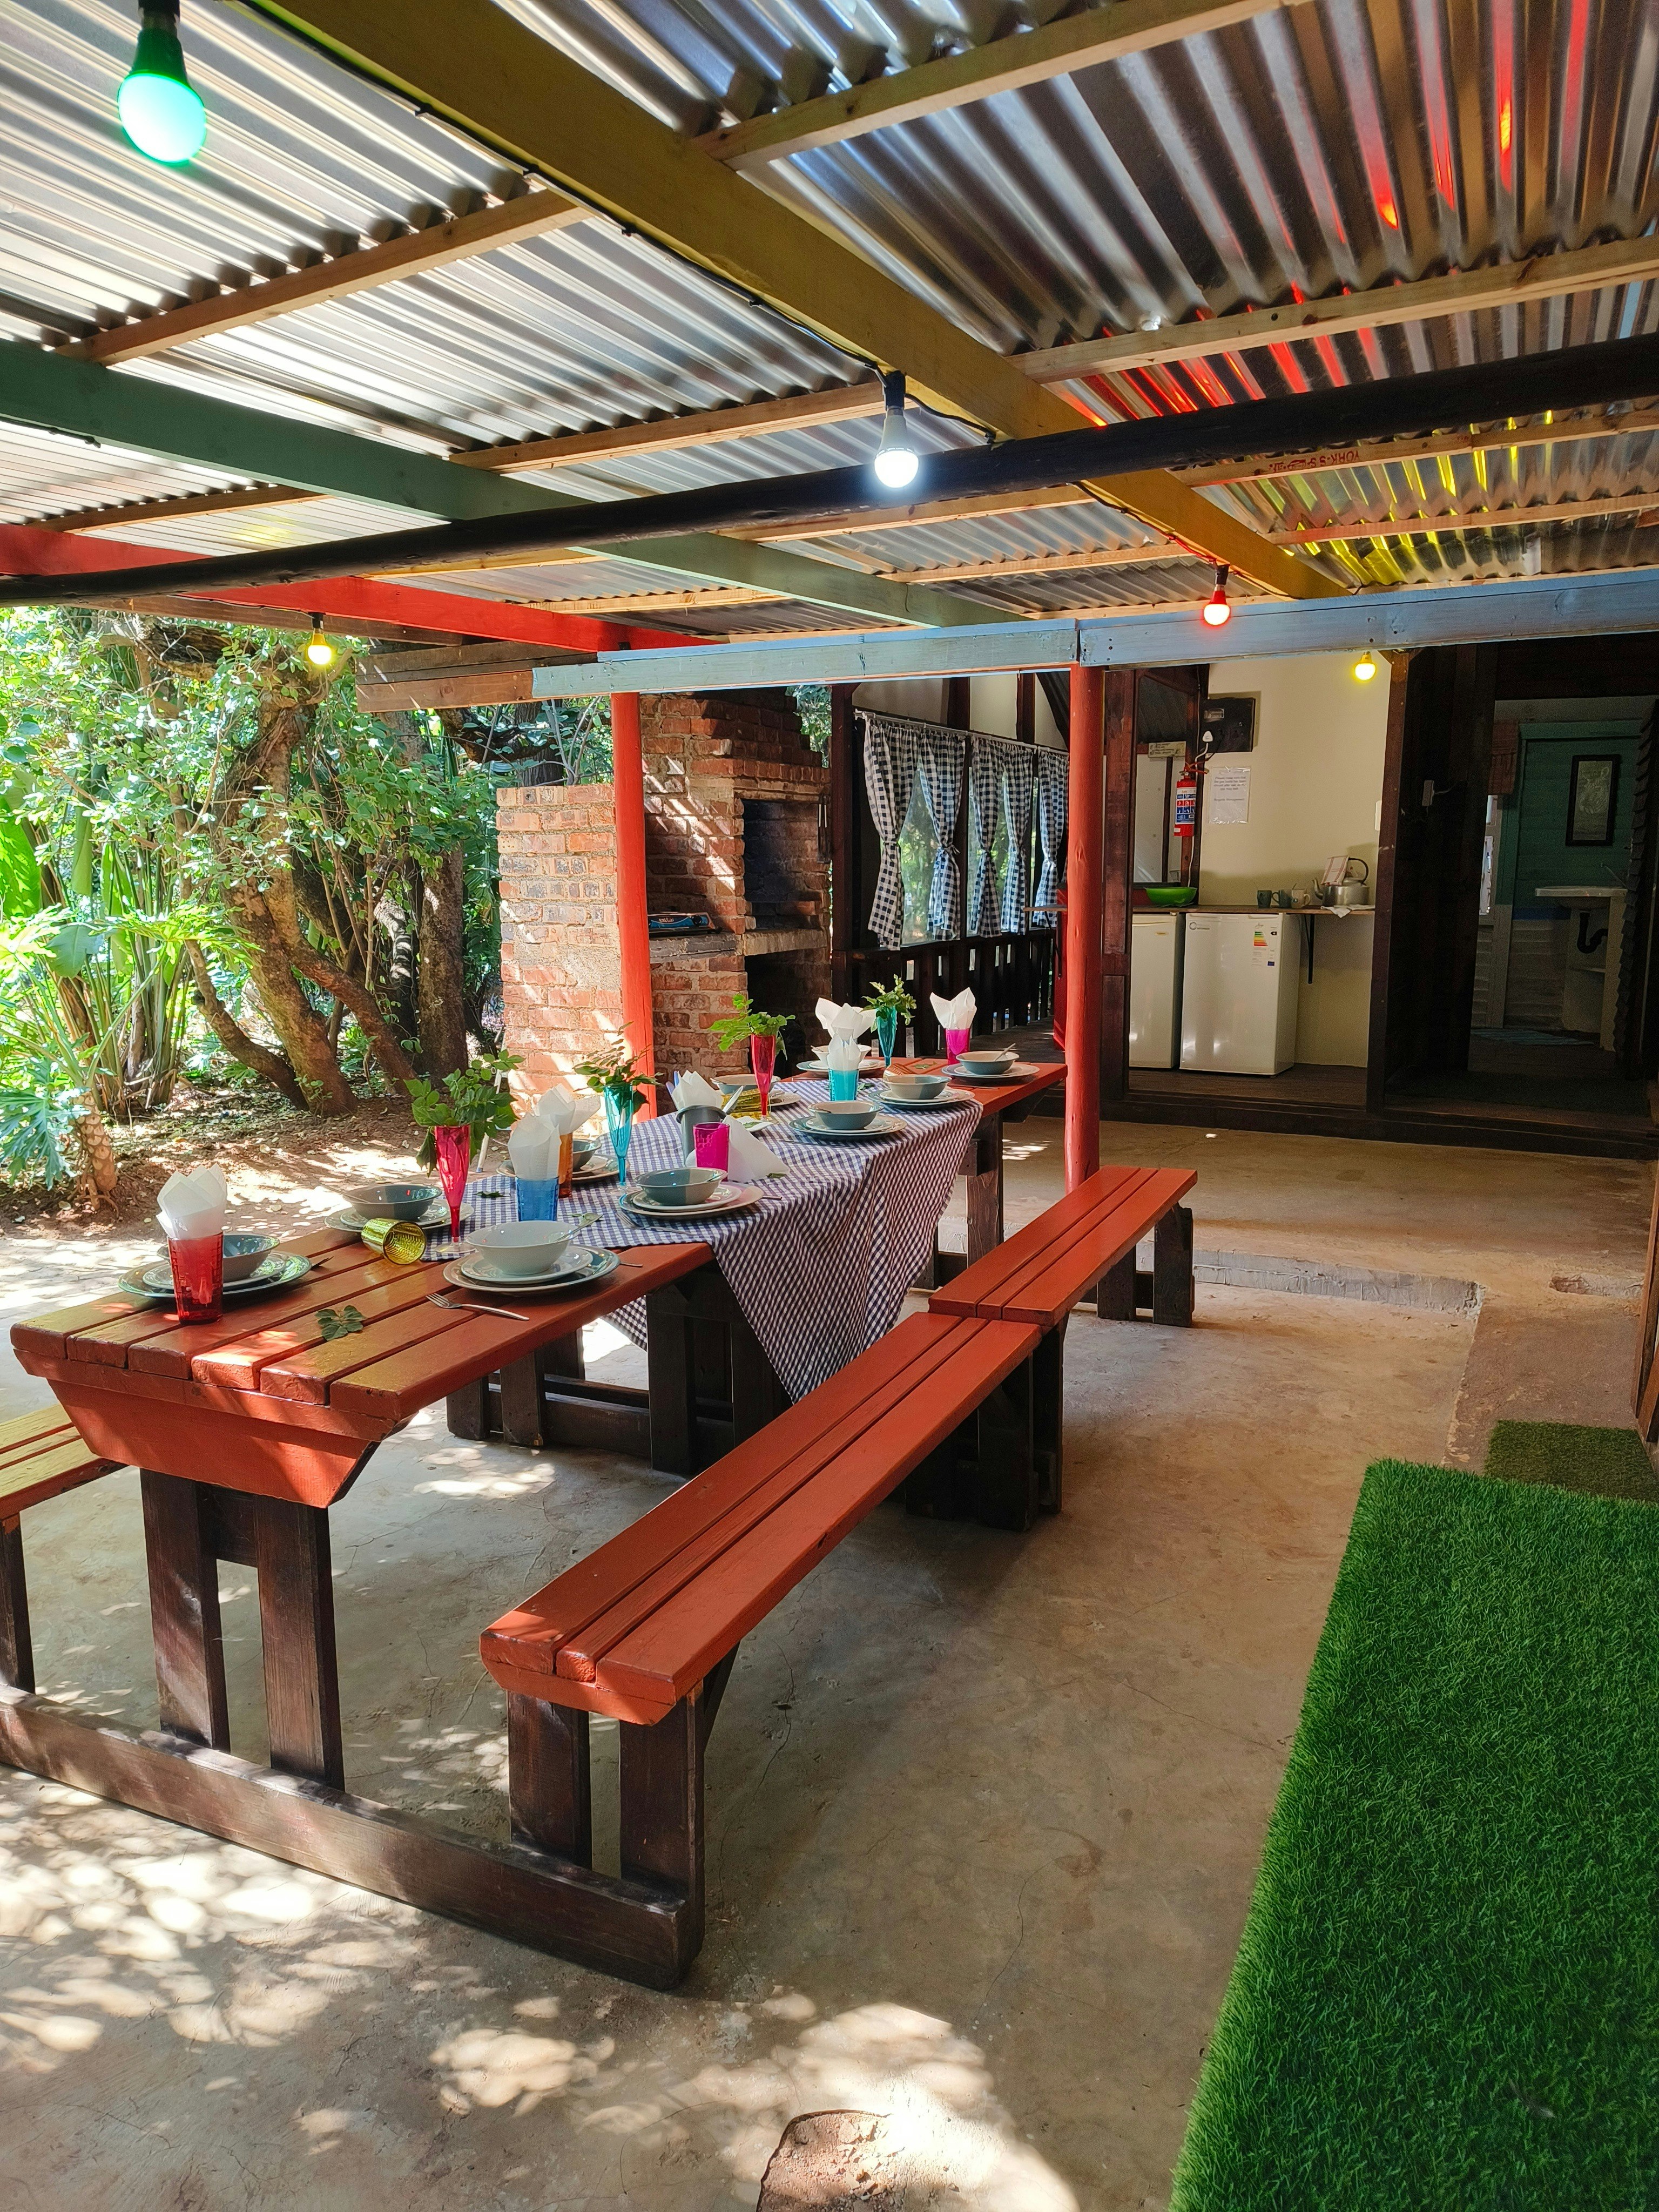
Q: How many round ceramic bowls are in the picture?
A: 10